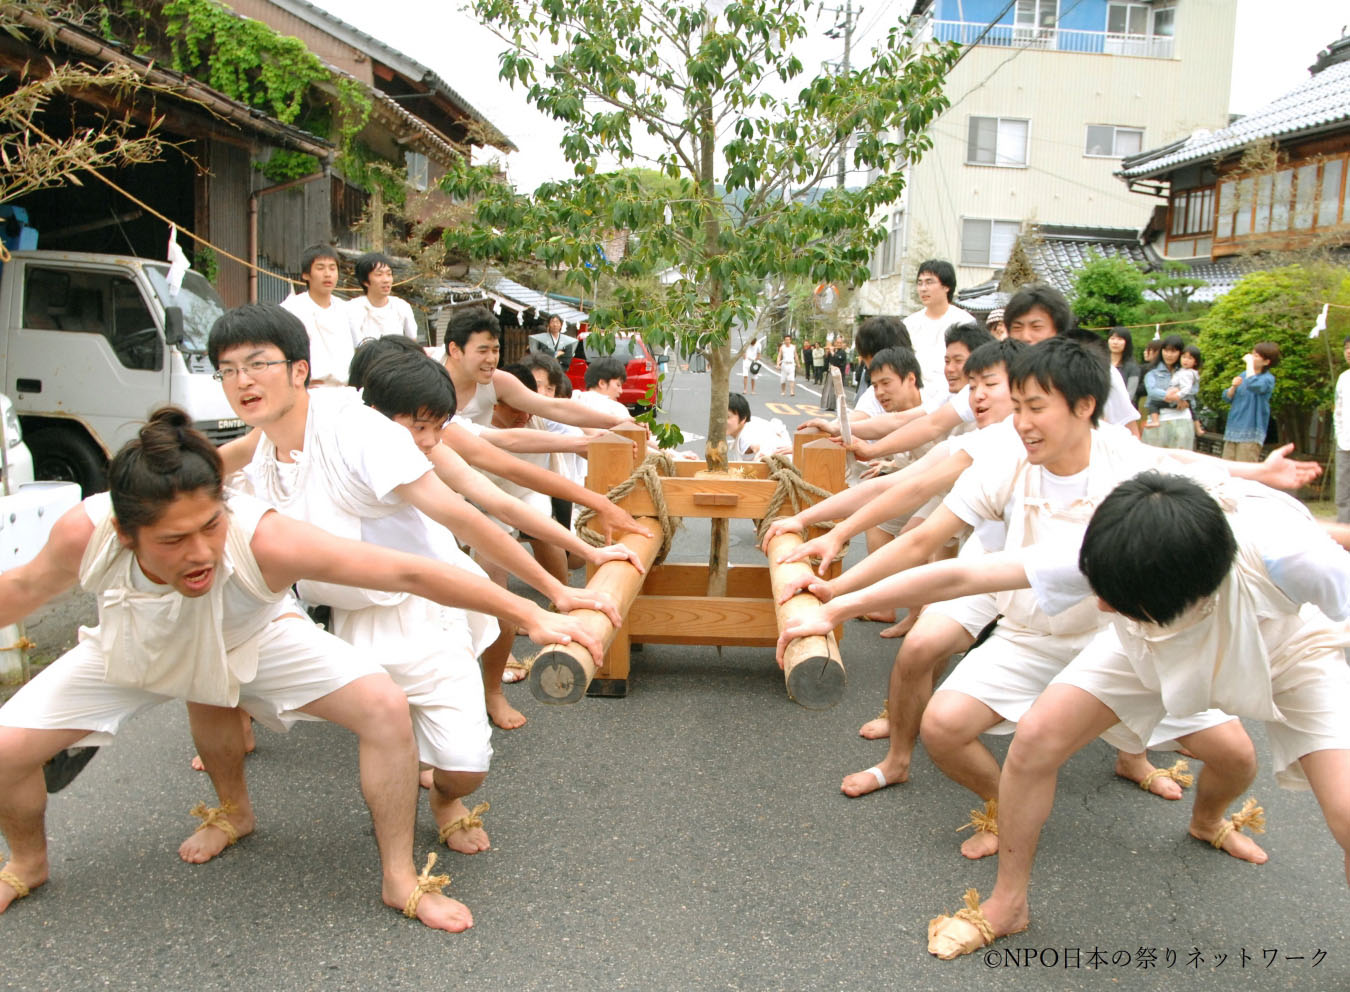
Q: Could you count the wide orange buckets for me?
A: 0